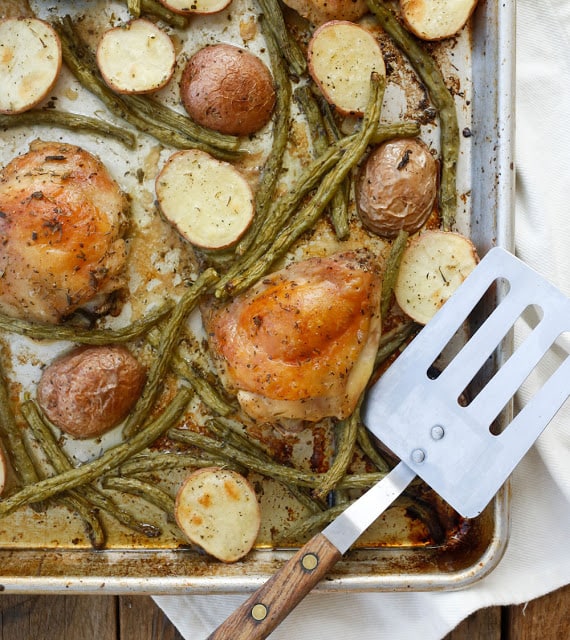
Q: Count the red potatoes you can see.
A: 12